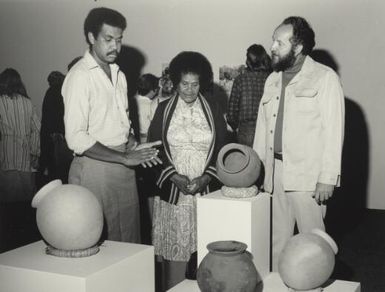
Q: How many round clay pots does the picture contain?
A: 4